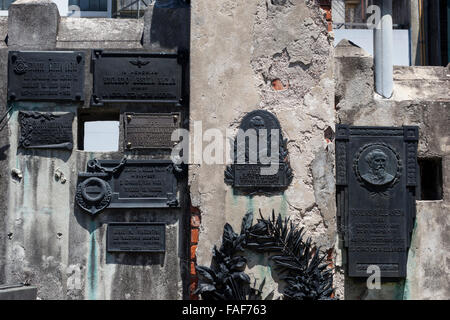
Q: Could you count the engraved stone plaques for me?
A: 8